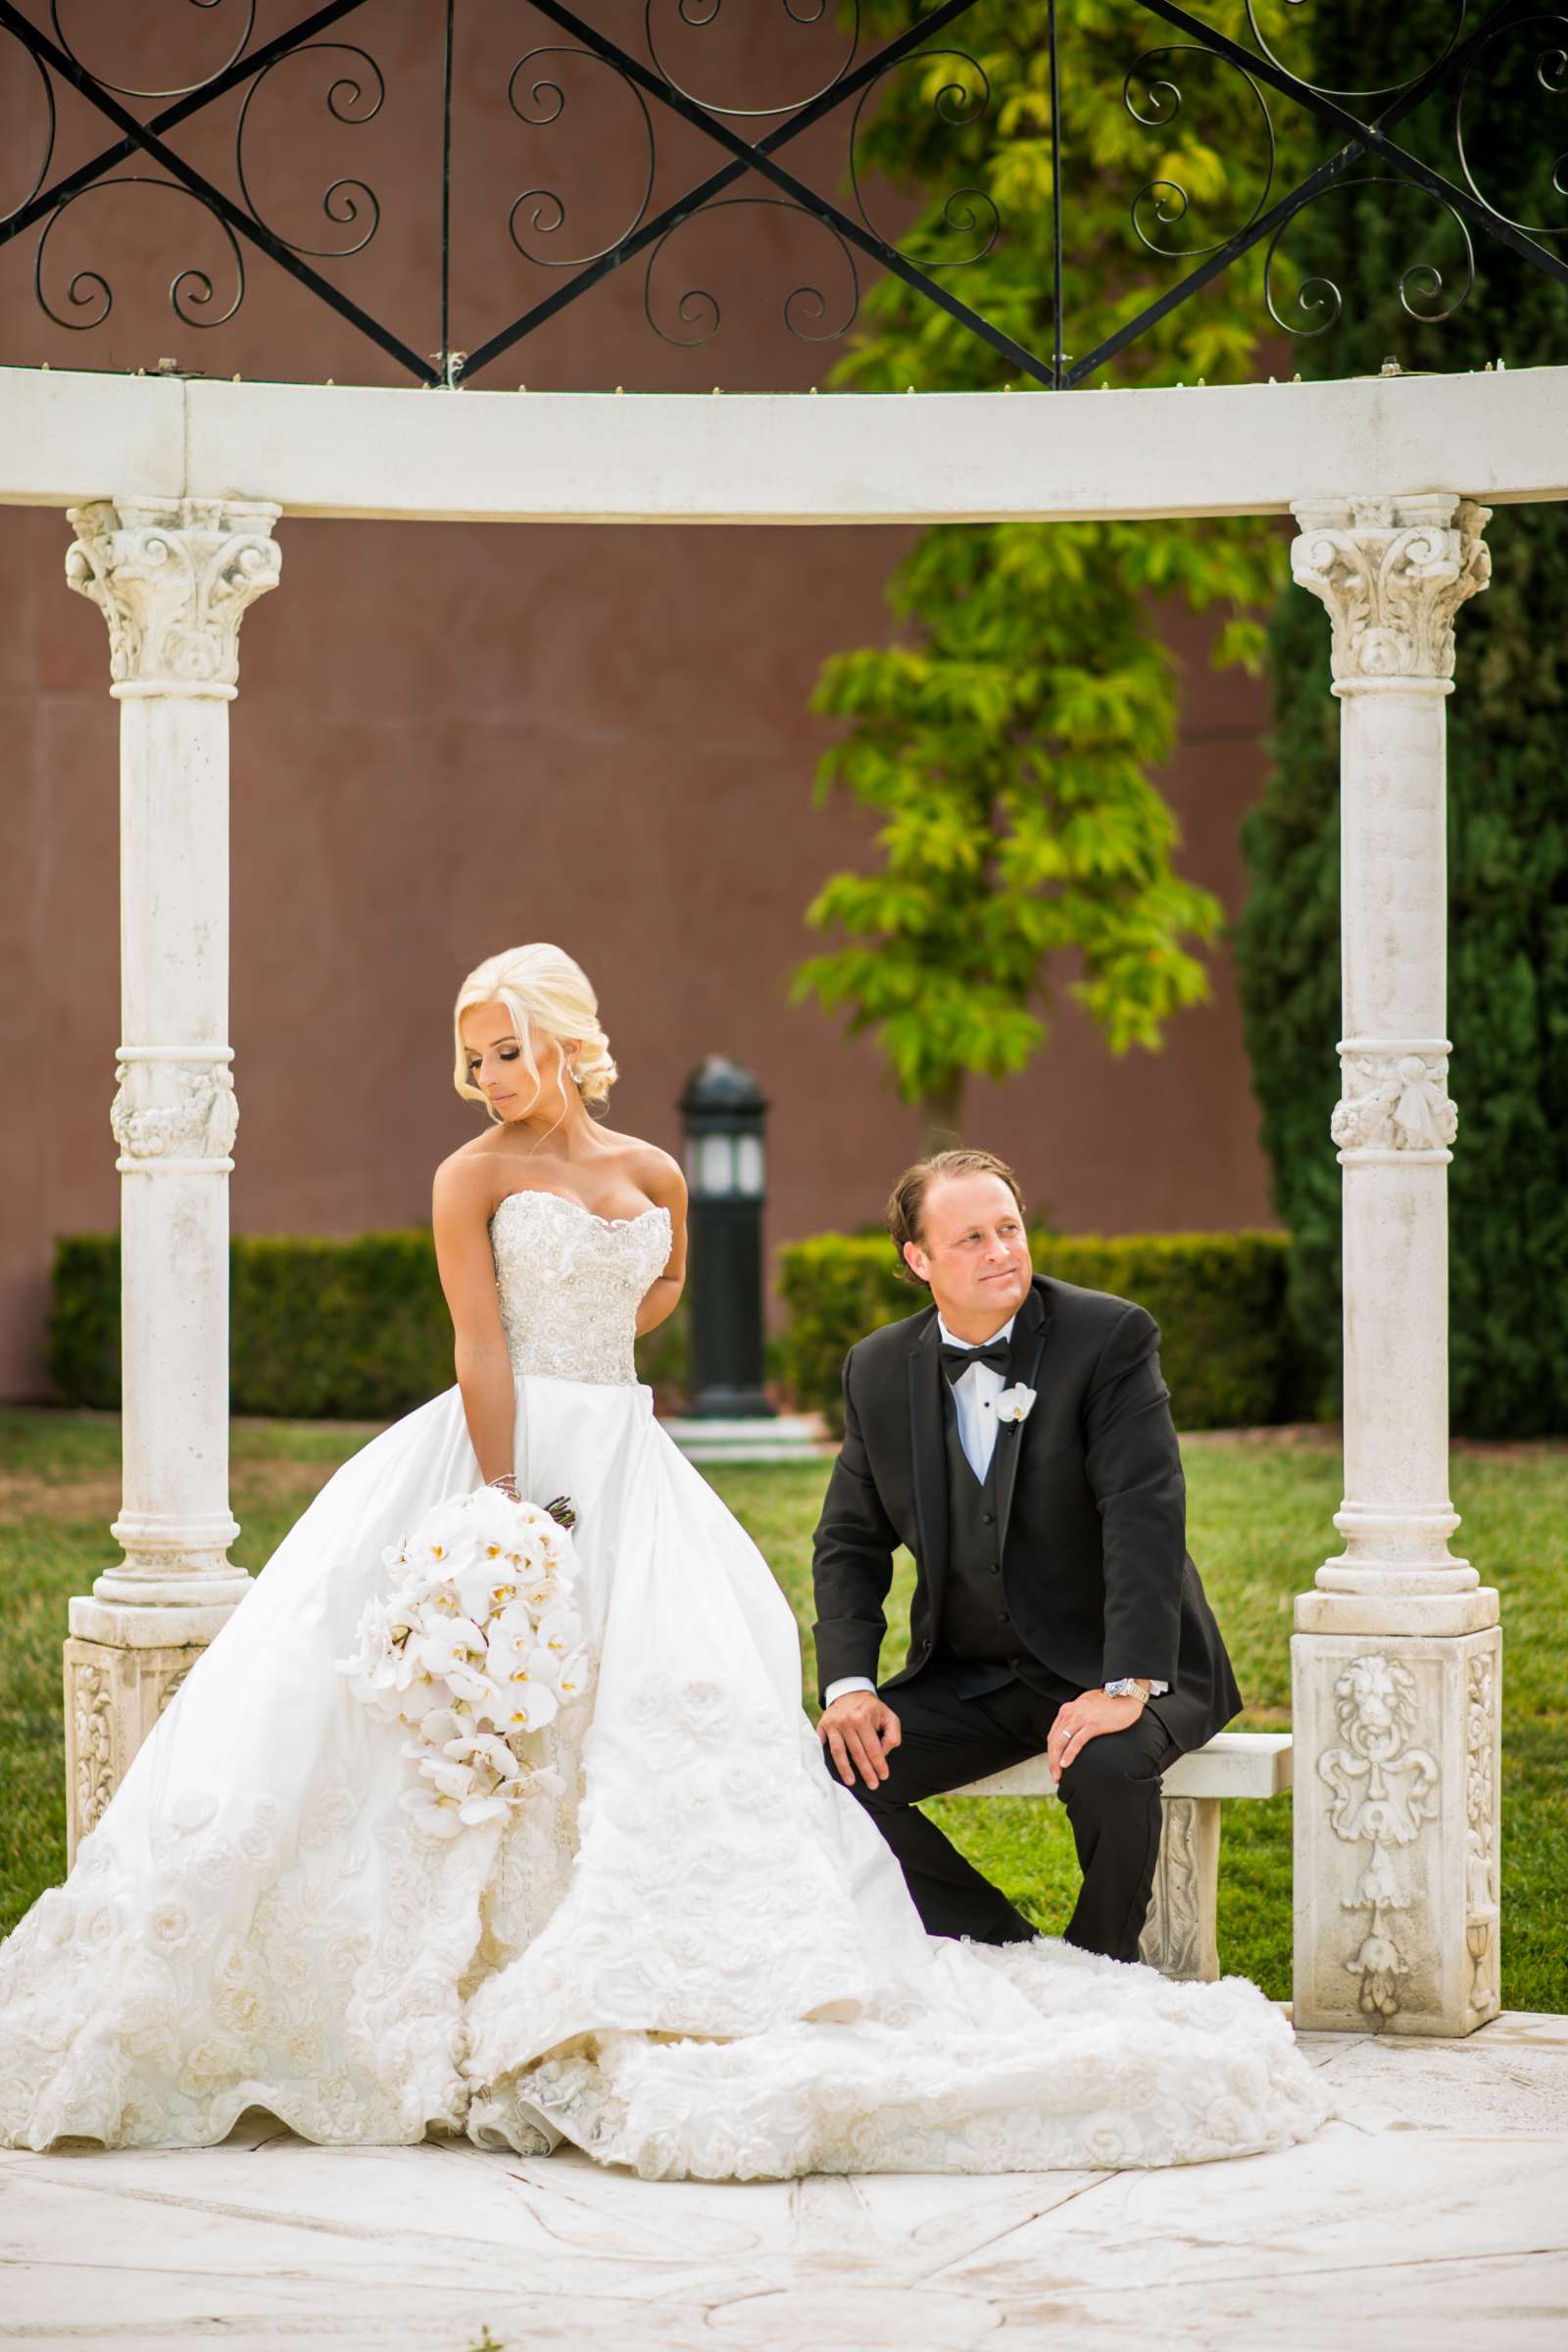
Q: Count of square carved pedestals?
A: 2